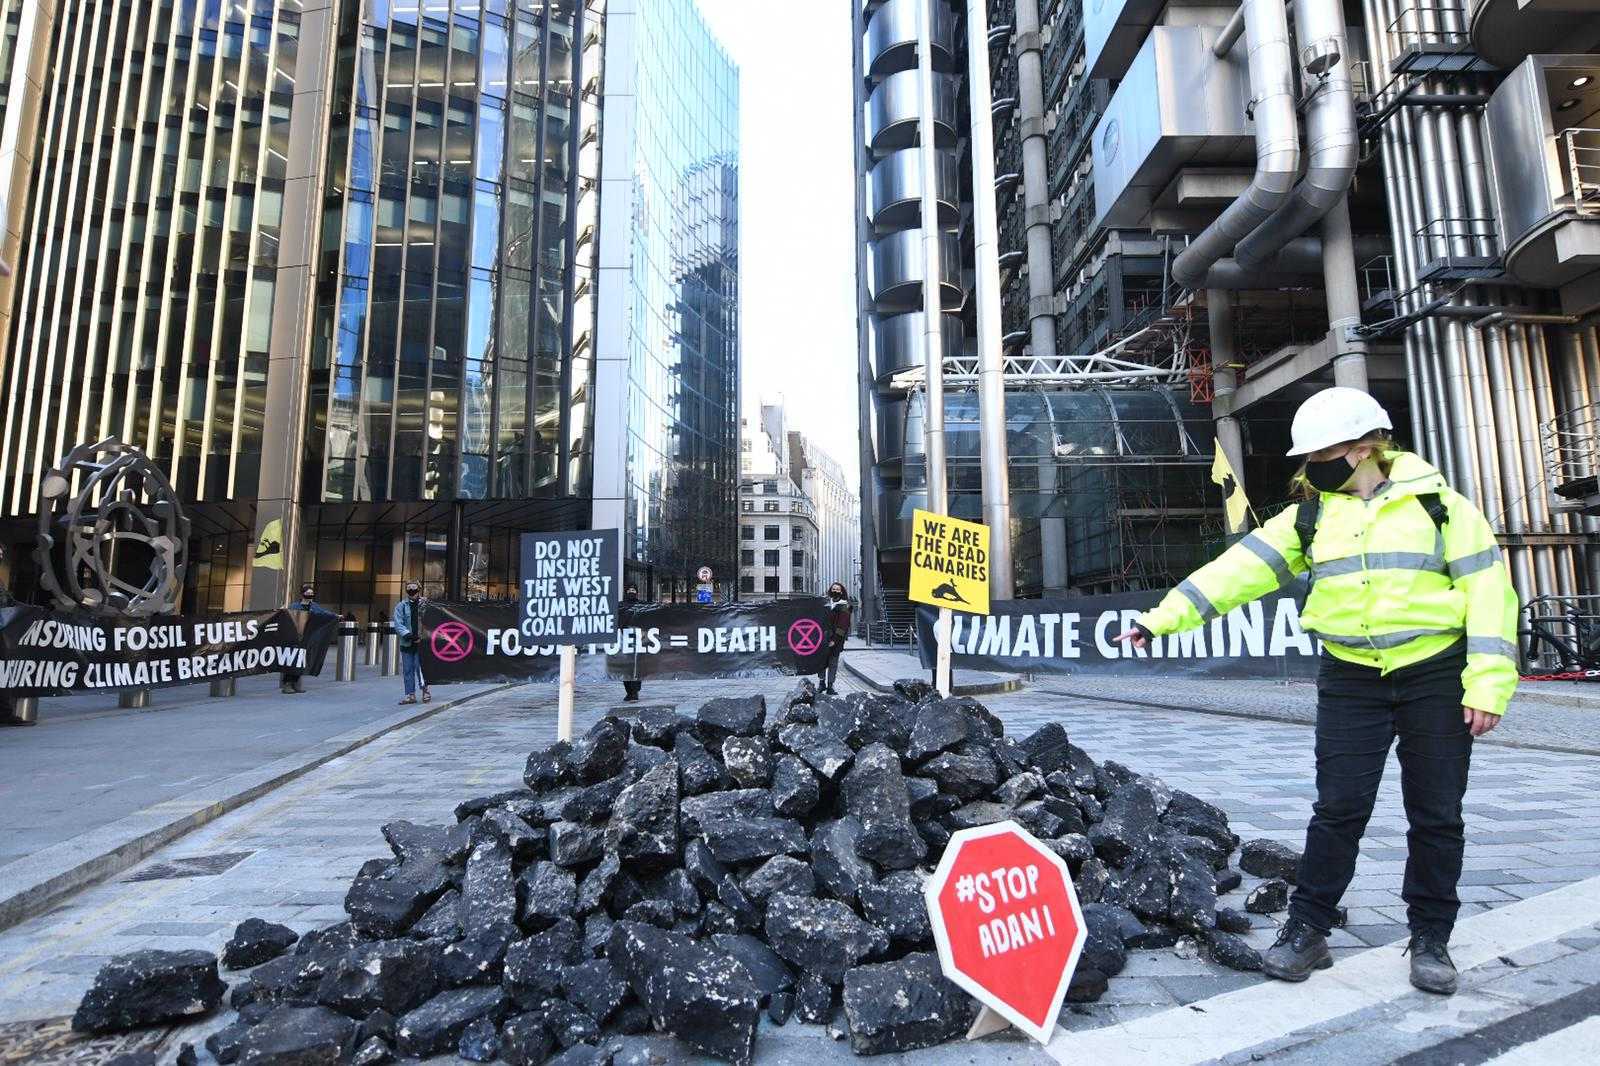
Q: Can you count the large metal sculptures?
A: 1